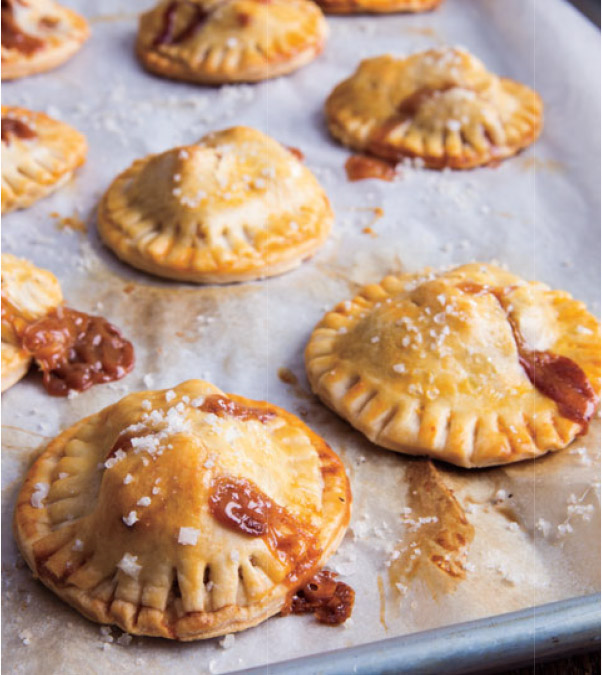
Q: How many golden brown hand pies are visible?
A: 9